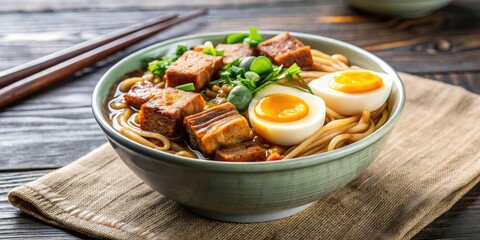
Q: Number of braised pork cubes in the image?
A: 7